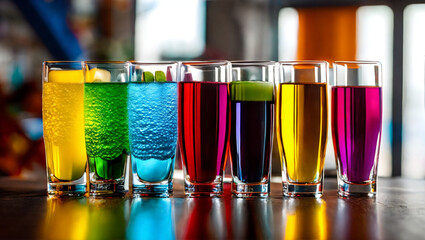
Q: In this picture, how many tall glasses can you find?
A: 7